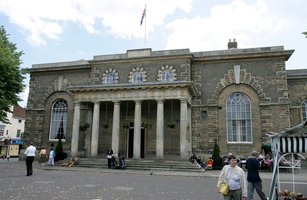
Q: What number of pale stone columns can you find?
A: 6